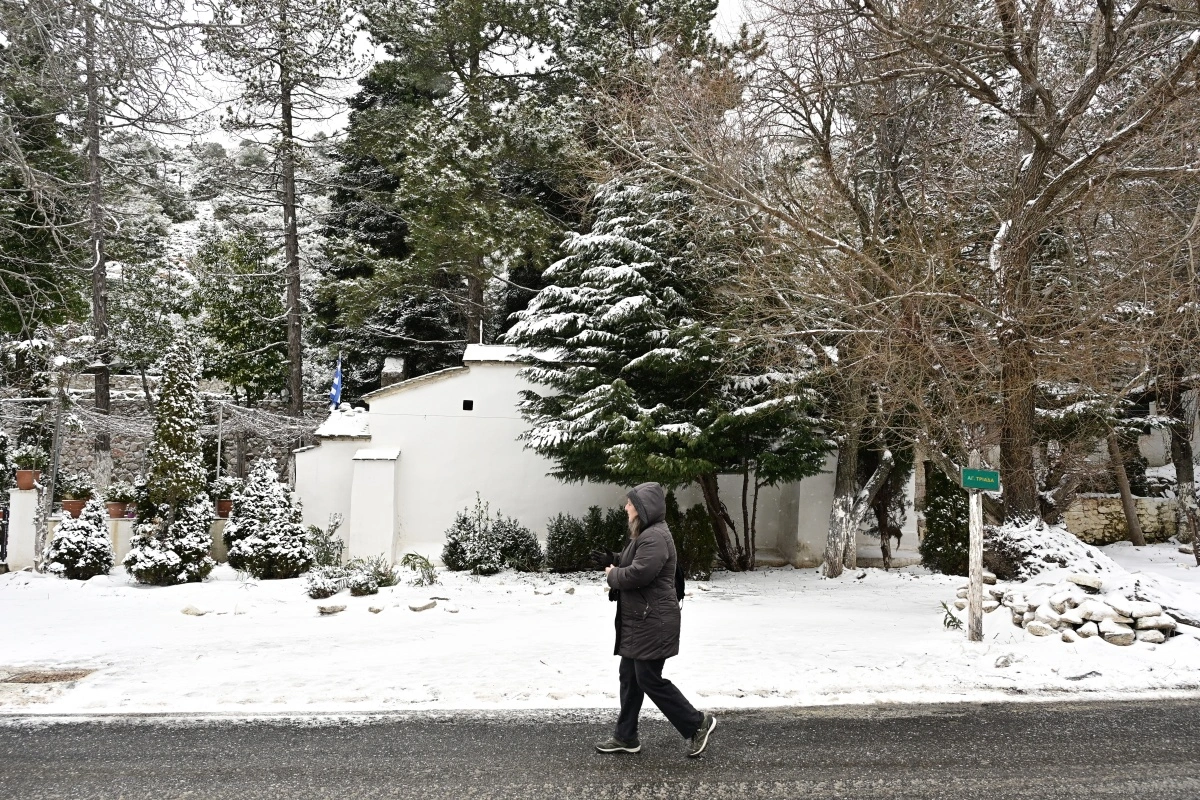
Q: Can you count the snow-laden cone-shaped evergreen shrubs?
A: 3